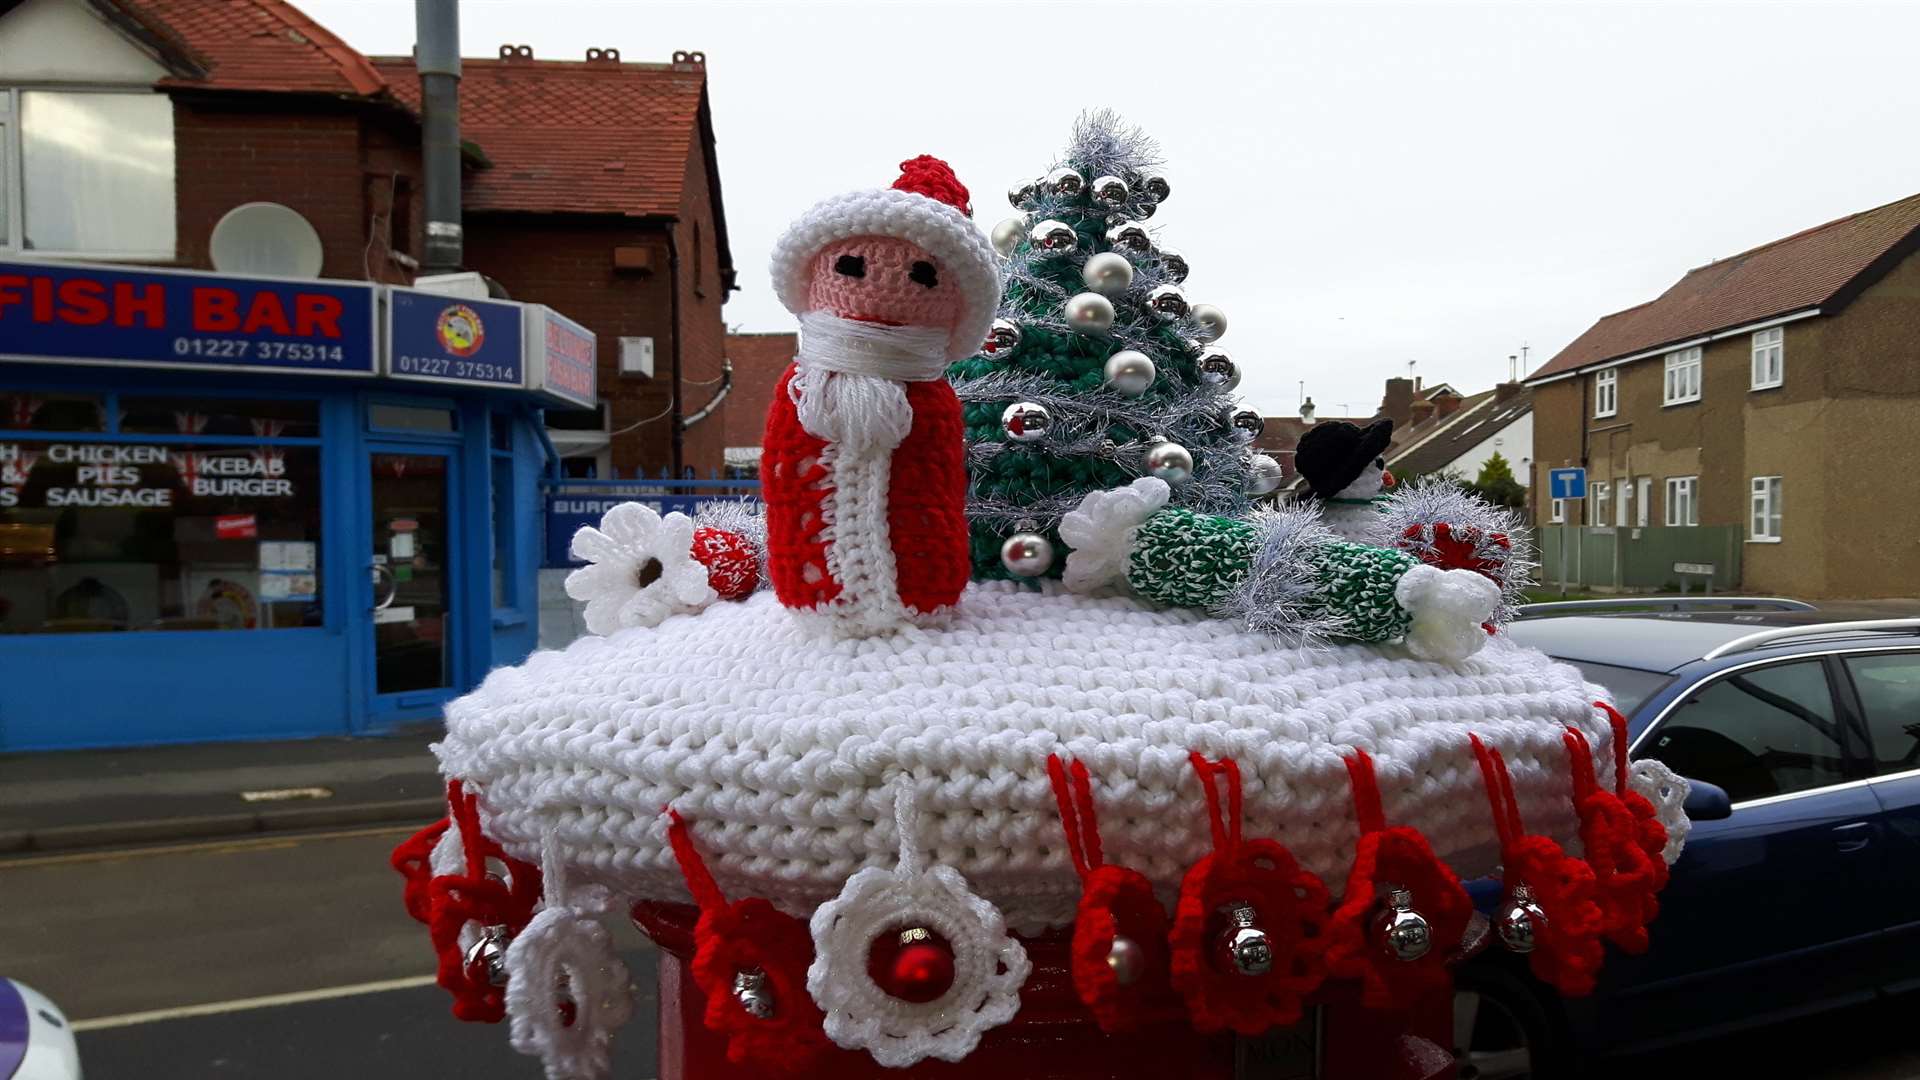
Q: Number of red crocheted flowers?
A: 9